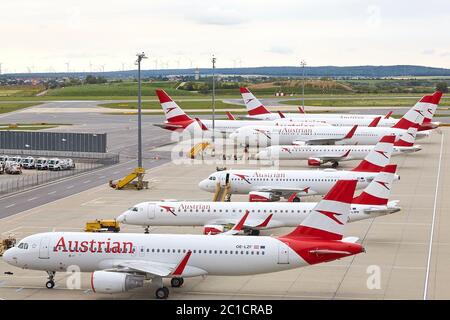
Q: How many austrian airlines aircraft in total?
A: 8